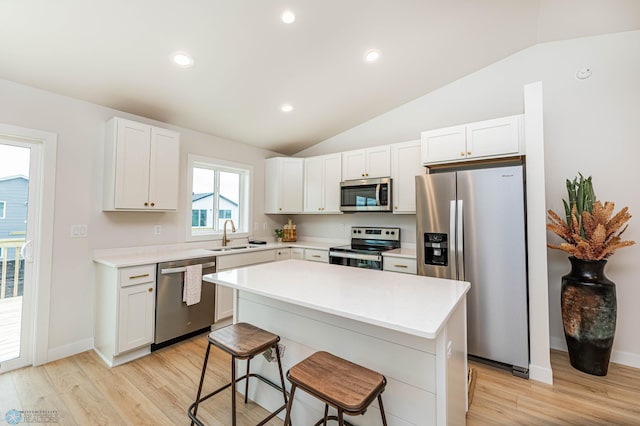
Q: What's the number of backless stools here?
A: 2